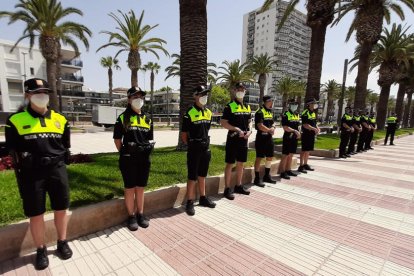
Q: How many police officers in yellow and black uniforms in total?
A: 12